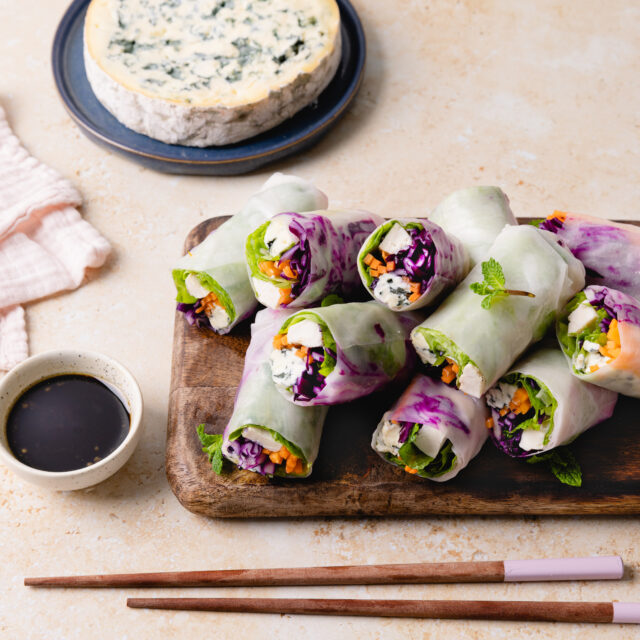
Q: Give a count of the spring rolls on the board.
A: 11